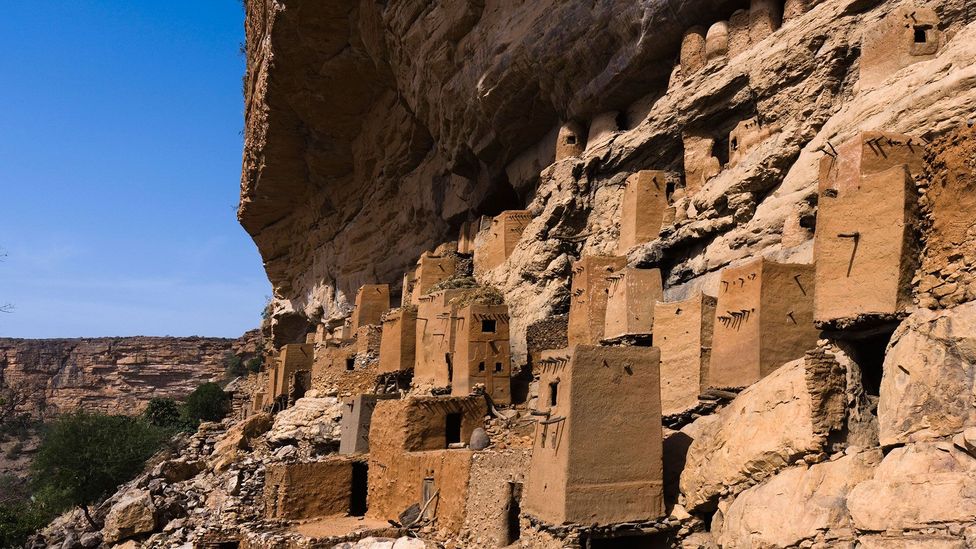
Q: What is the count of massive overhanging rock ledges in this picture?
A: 1